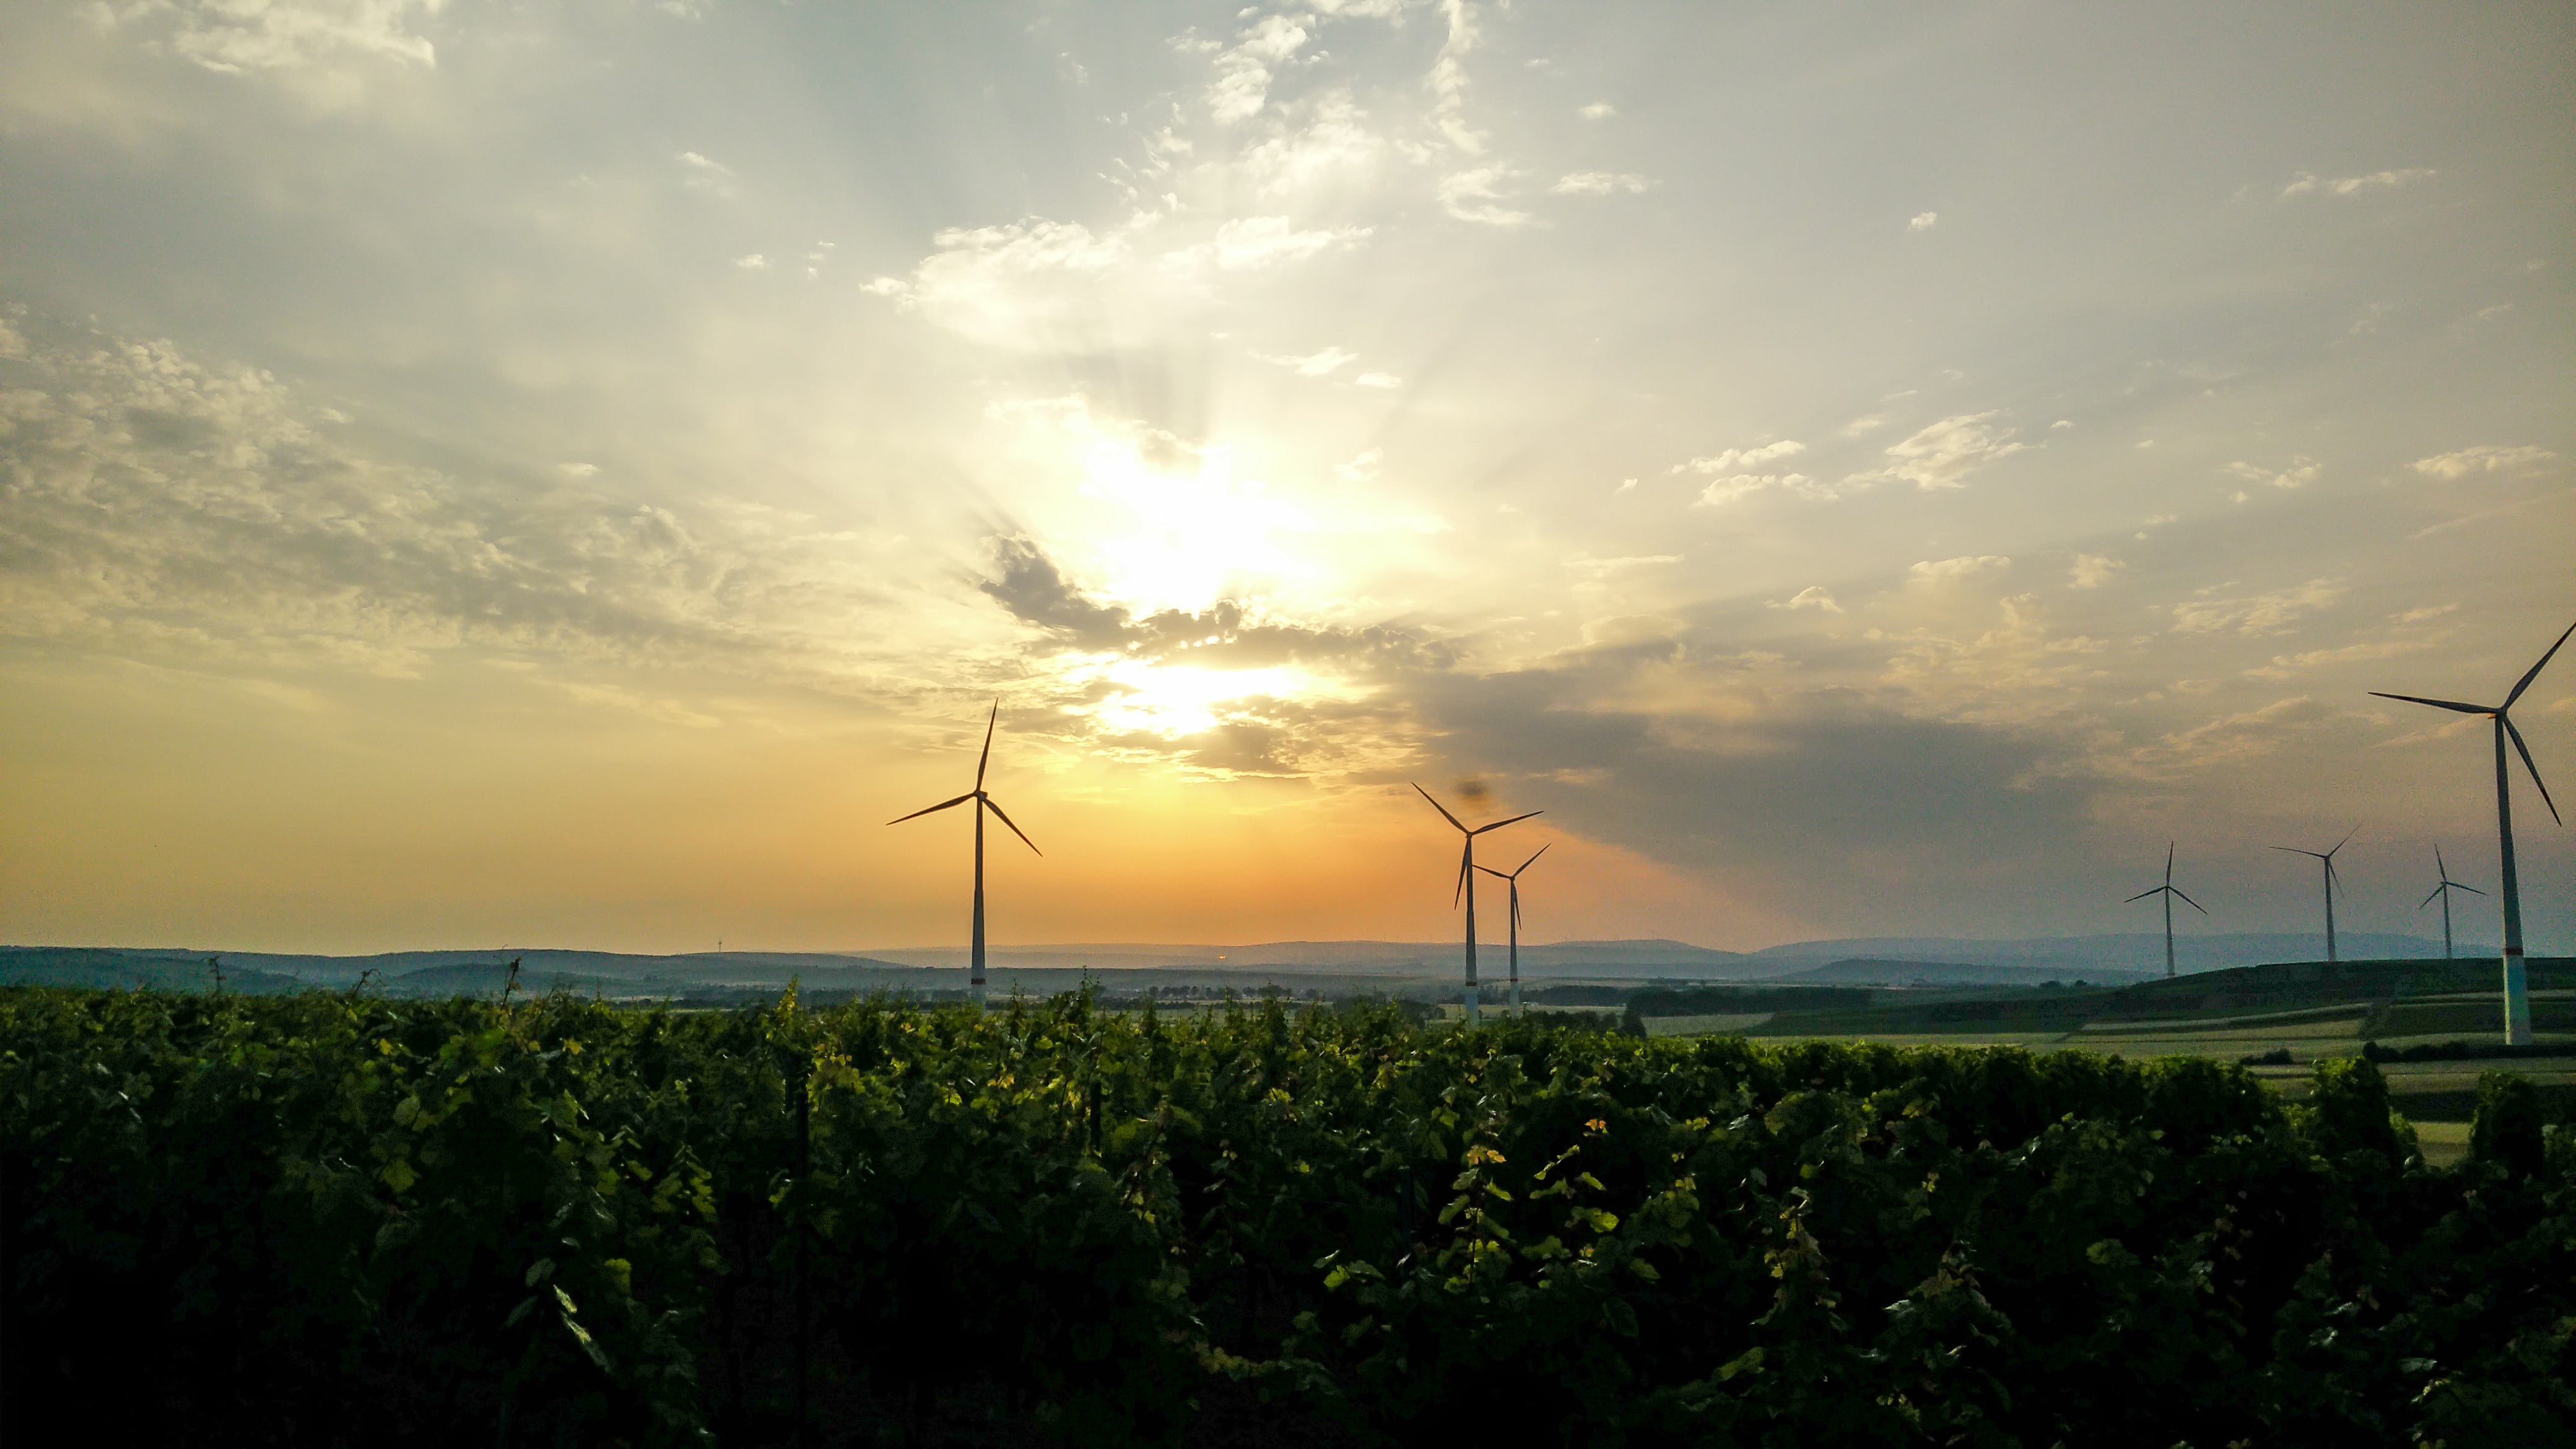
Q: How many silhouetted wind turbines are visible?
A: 7